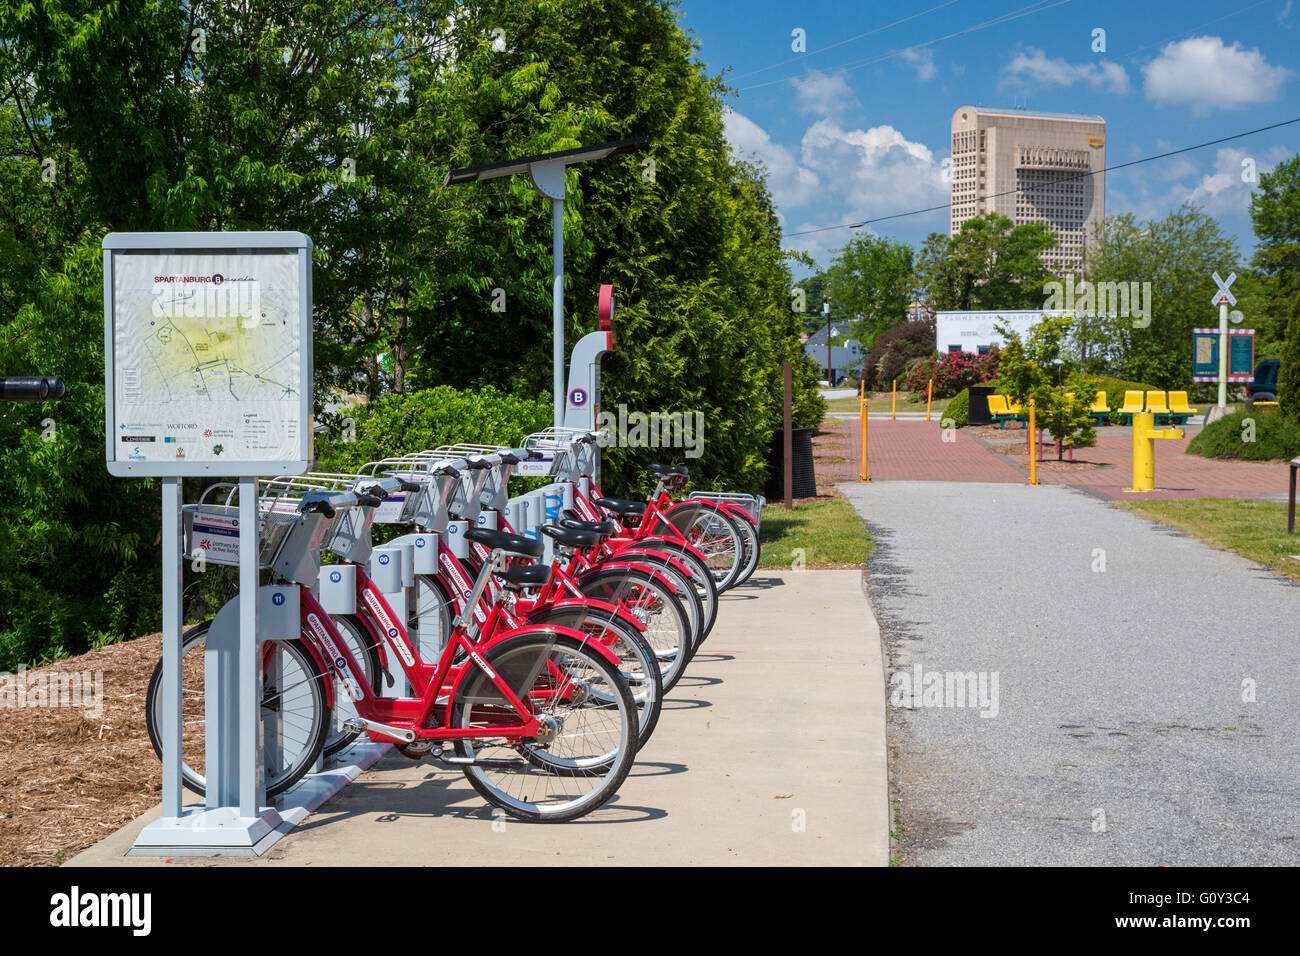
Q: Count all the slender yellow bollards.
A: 5